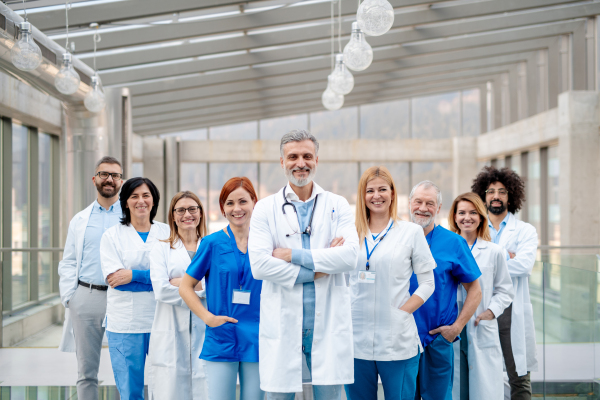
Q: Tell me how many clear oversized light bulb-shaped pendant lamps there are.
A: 7